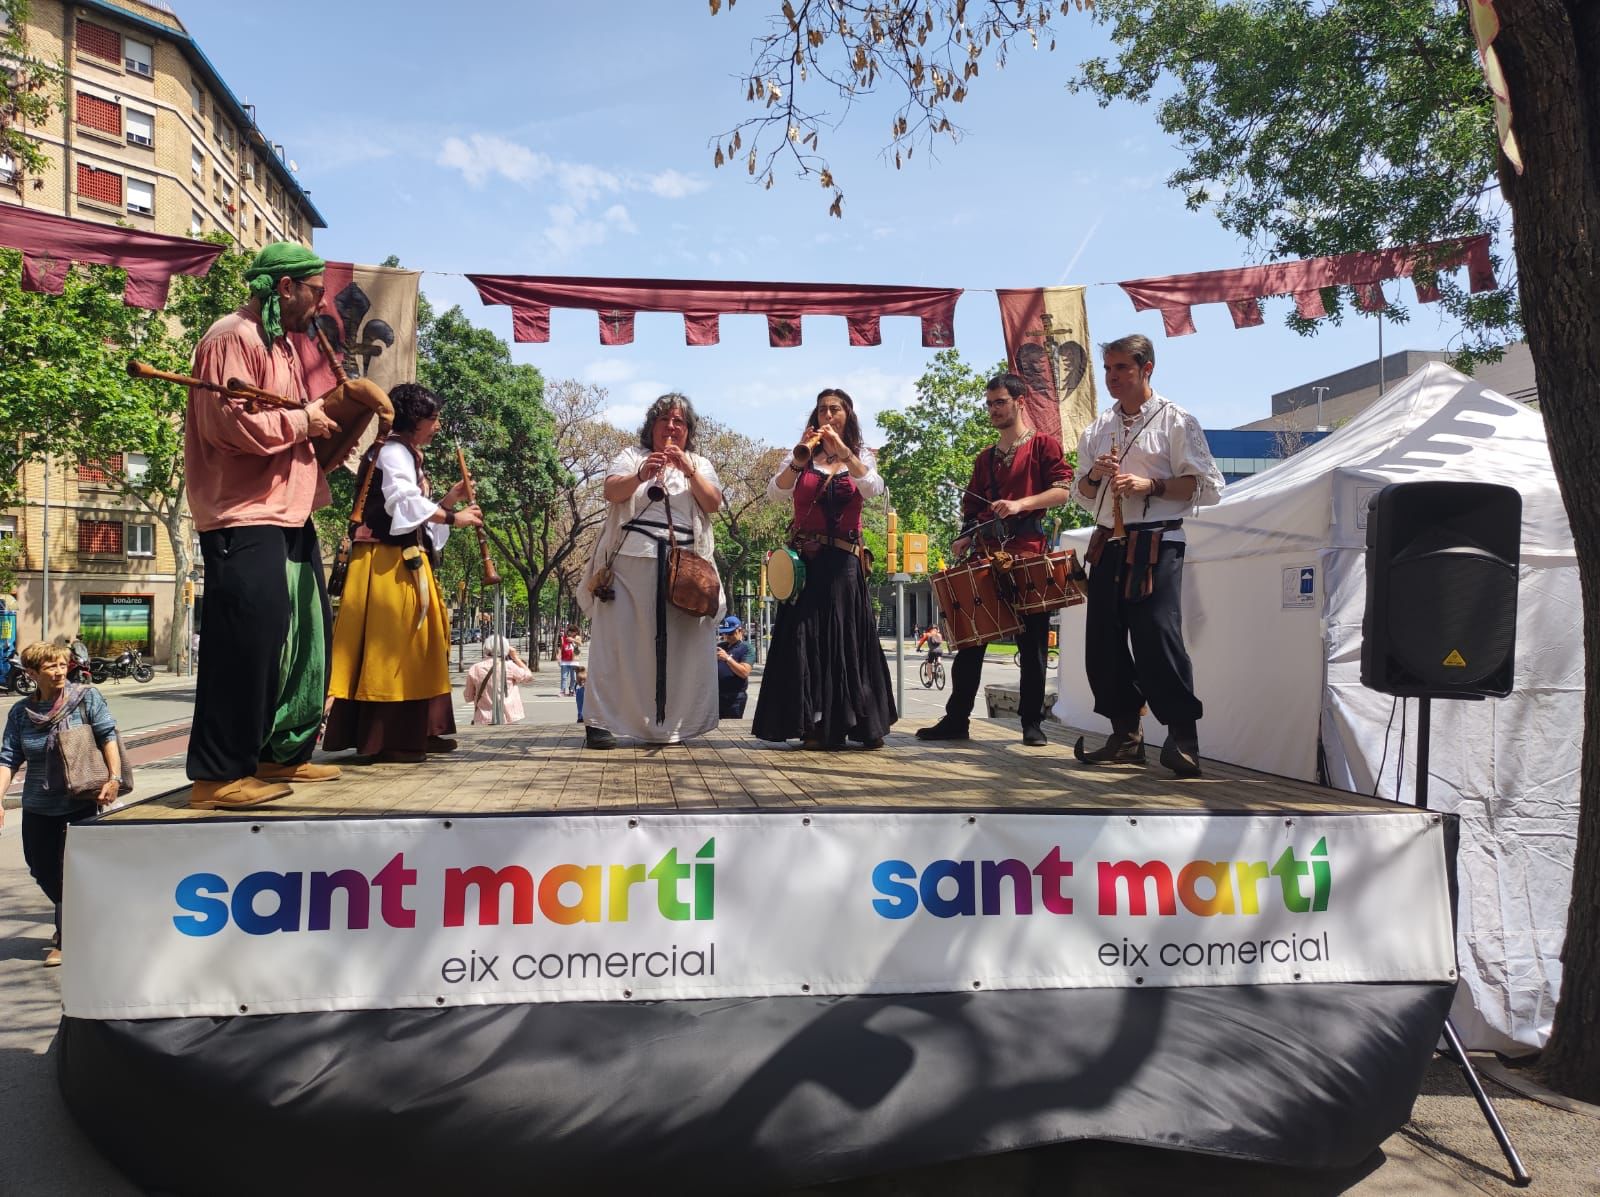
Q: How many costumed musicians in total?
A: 6